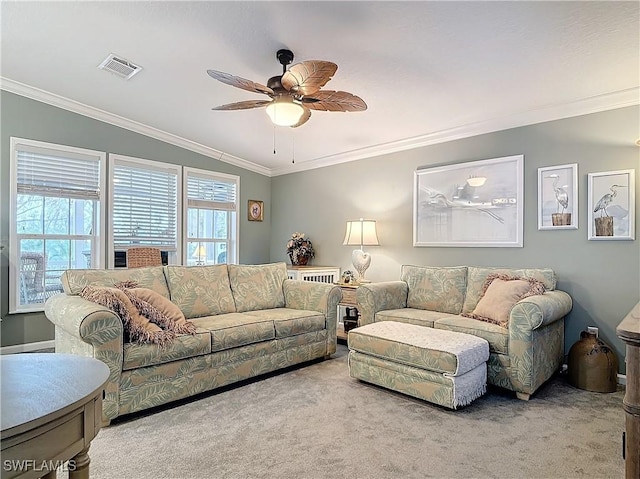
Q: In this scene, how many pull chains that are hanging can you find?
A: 2